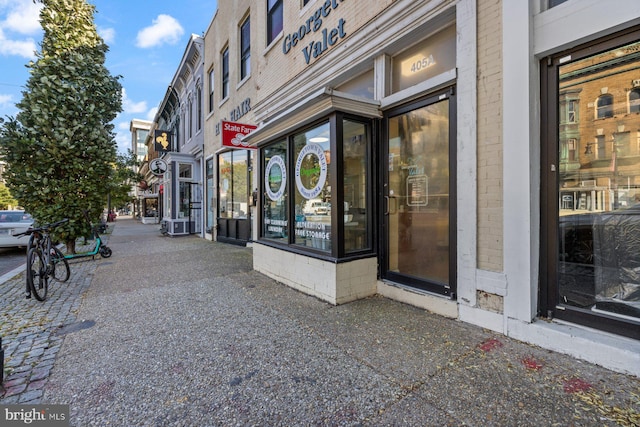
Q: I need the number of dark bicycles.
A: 1